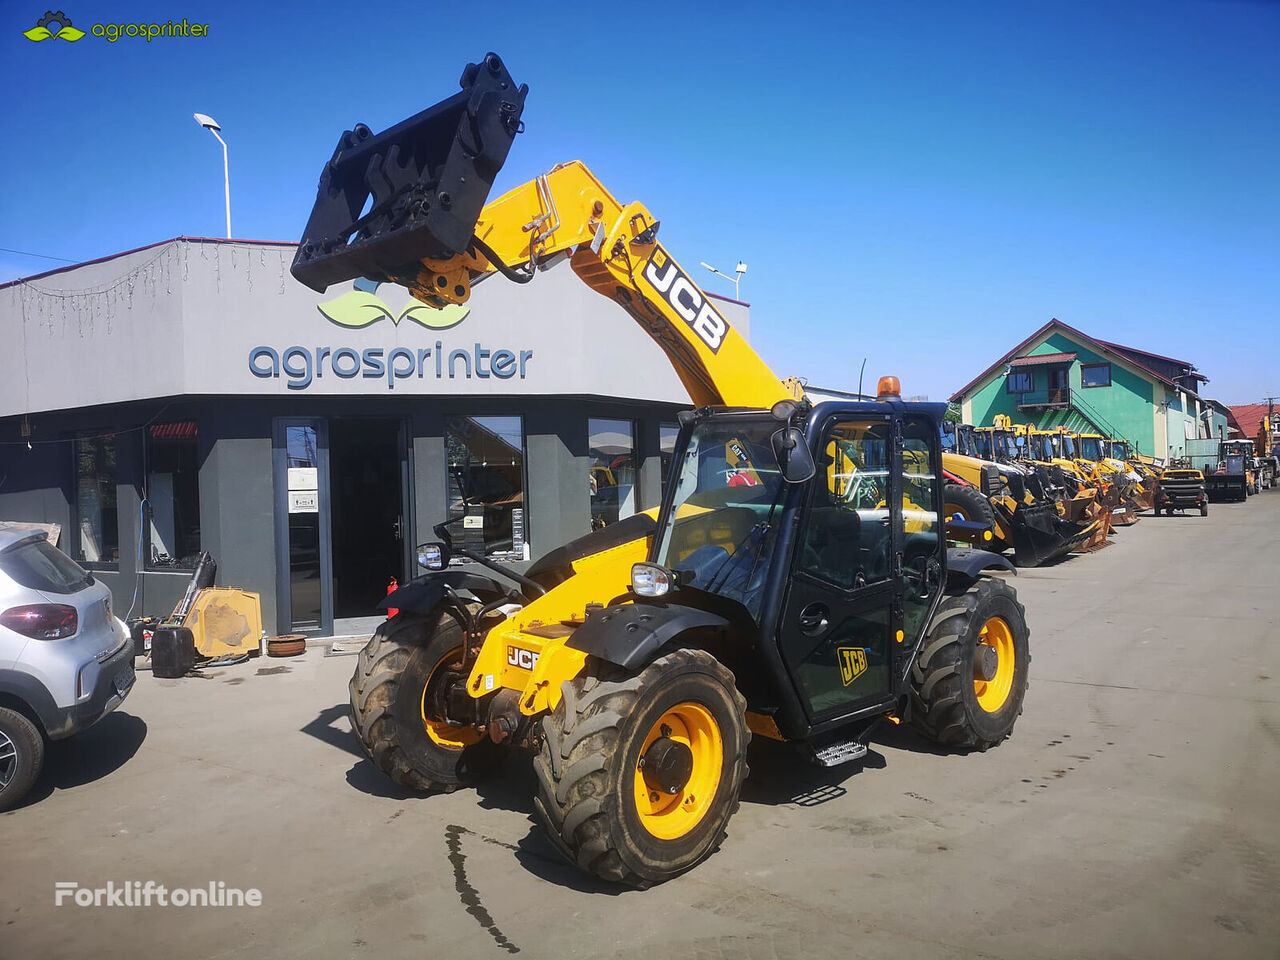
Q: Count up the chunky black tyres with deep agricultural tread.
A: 3